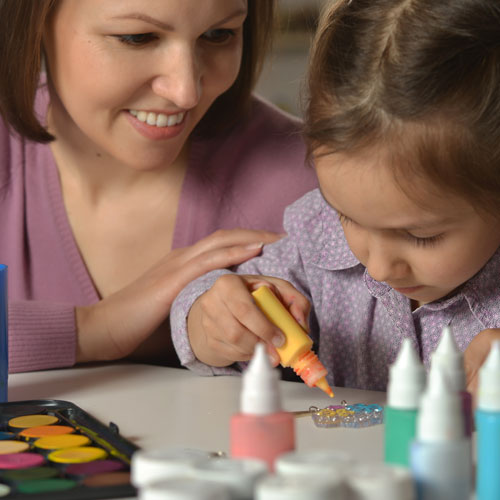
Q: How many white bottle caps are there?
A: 5